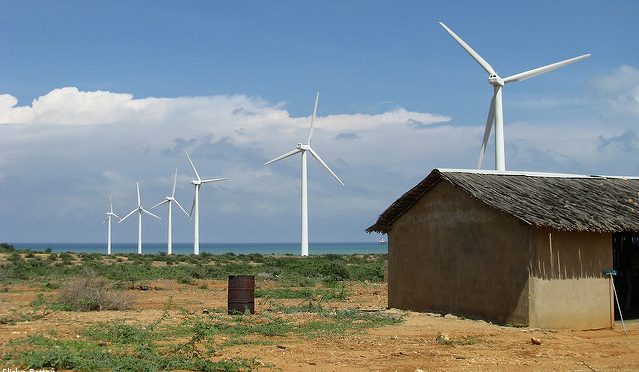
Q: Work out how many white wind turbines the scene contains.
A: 6